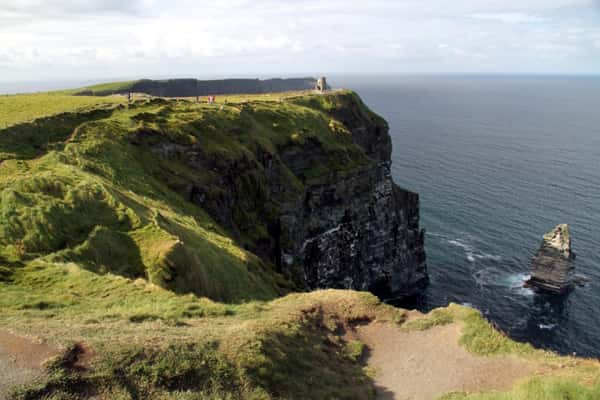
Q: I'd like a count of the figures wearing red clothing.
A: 2